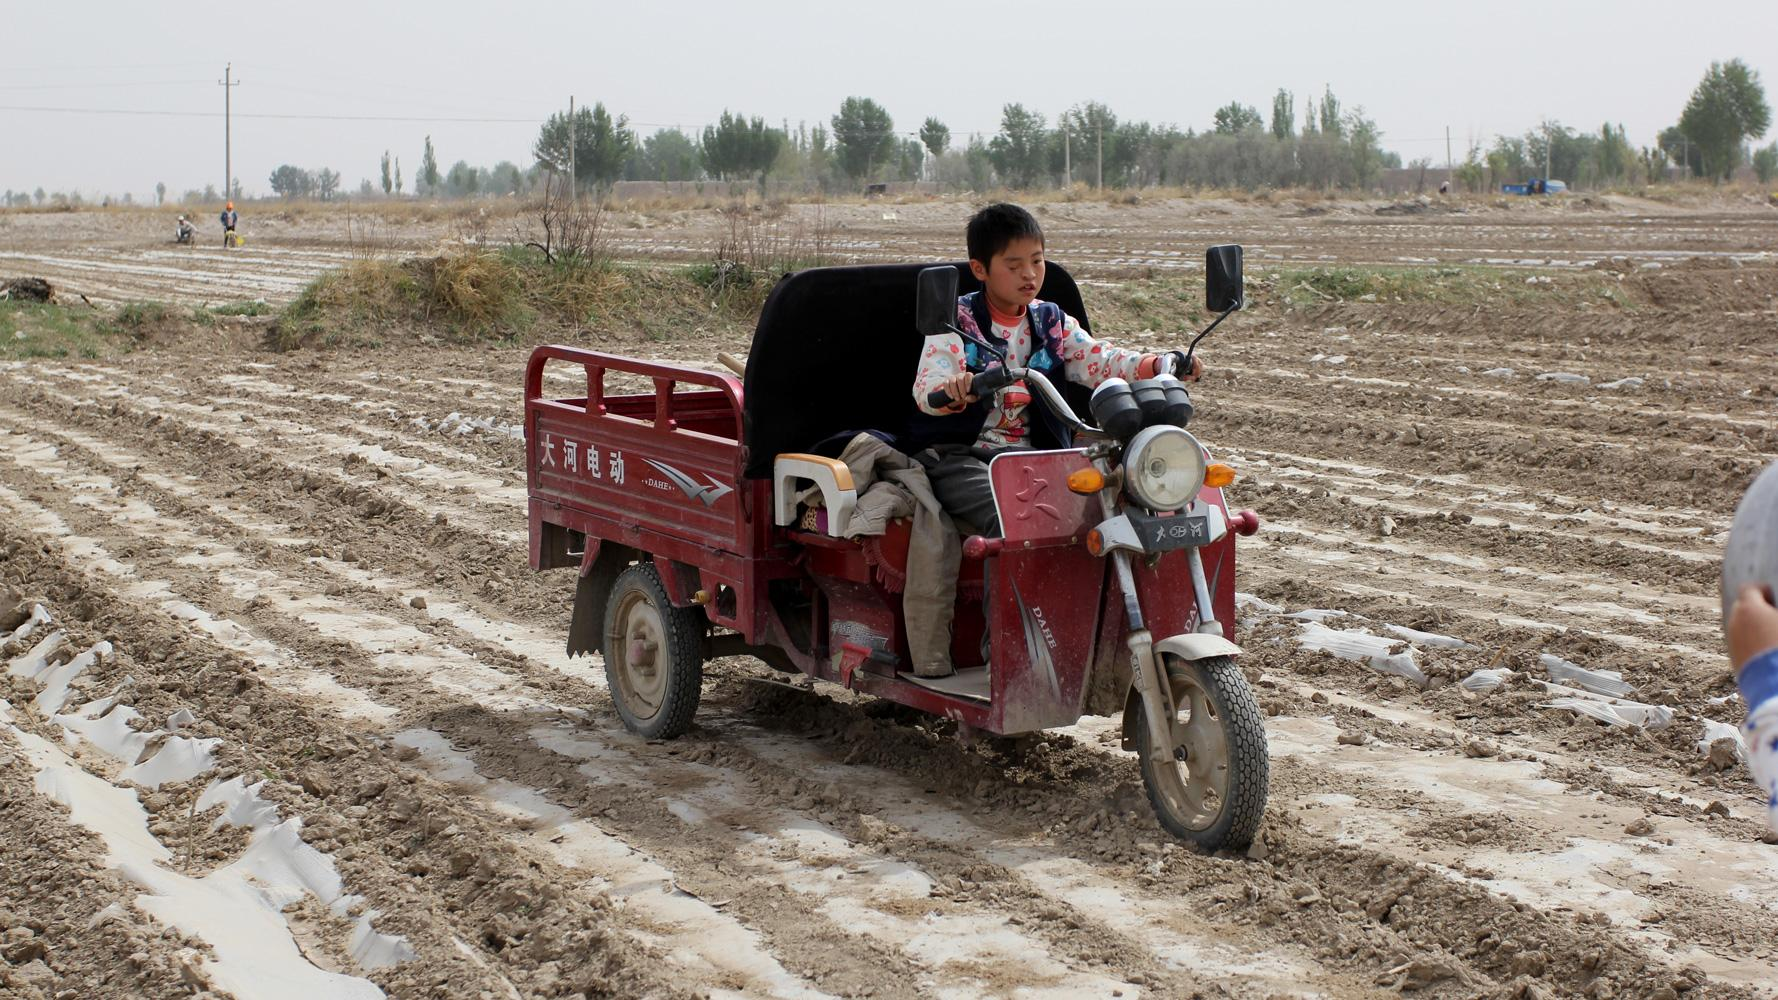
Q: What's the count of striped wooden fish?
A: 0